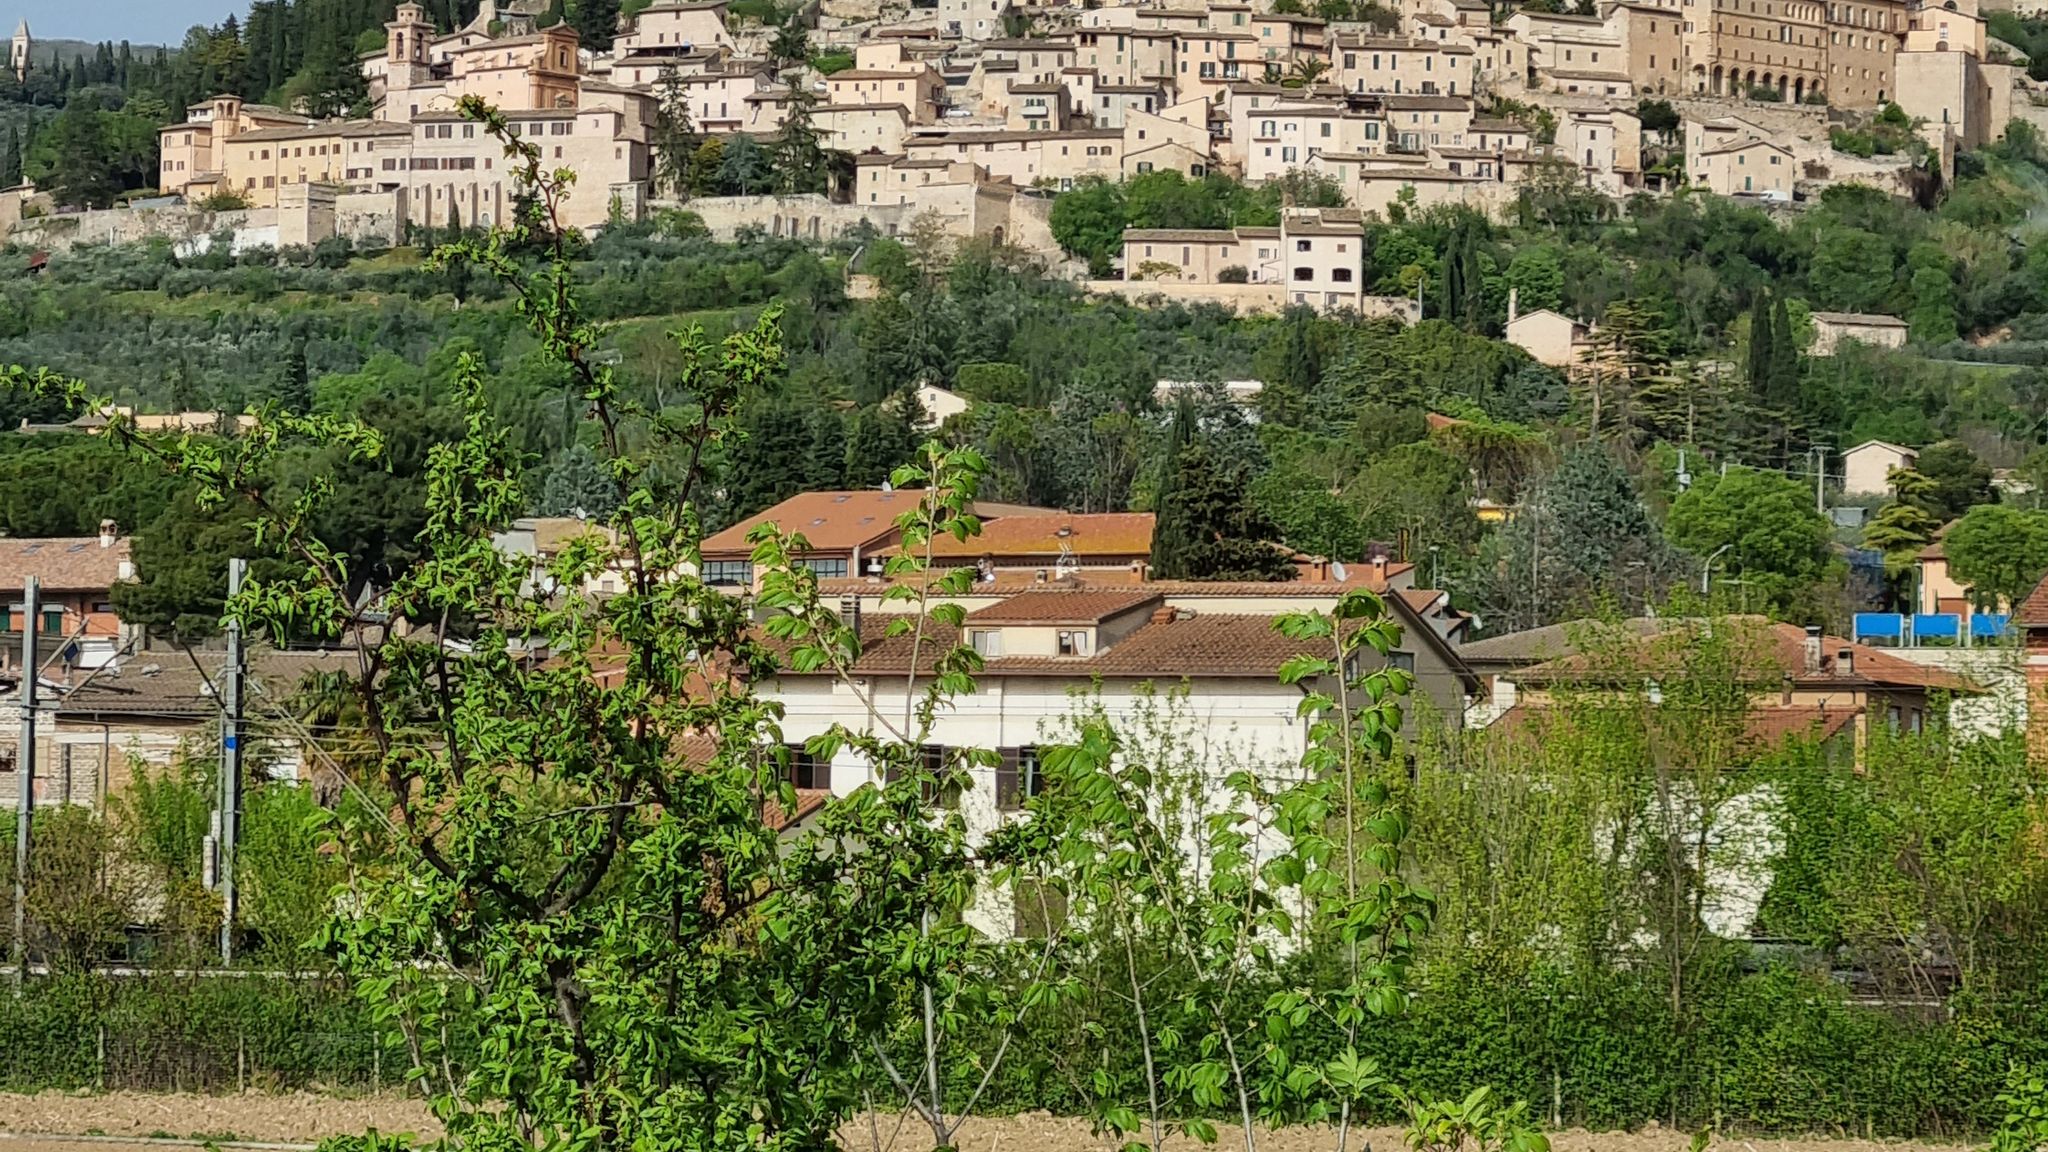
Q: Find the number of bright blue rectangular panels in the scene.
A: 3